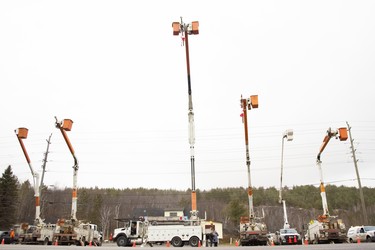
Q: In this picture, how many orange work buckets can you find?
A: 6